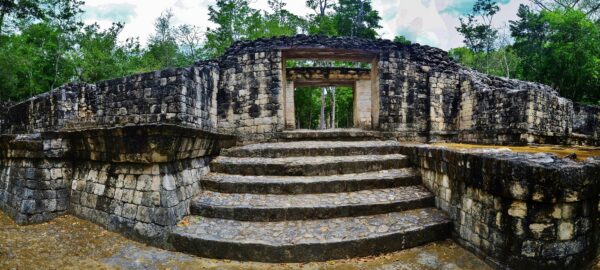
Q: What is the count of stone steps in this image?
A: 6